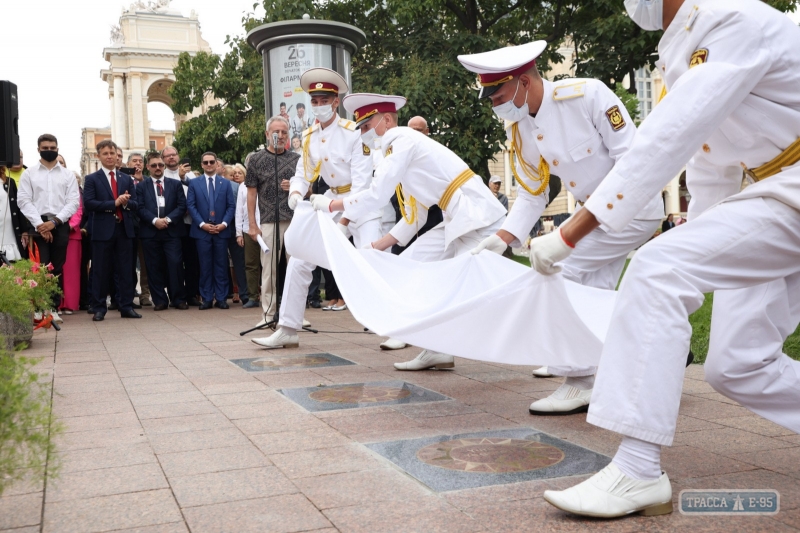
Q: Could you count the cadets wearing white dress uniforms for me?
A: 4